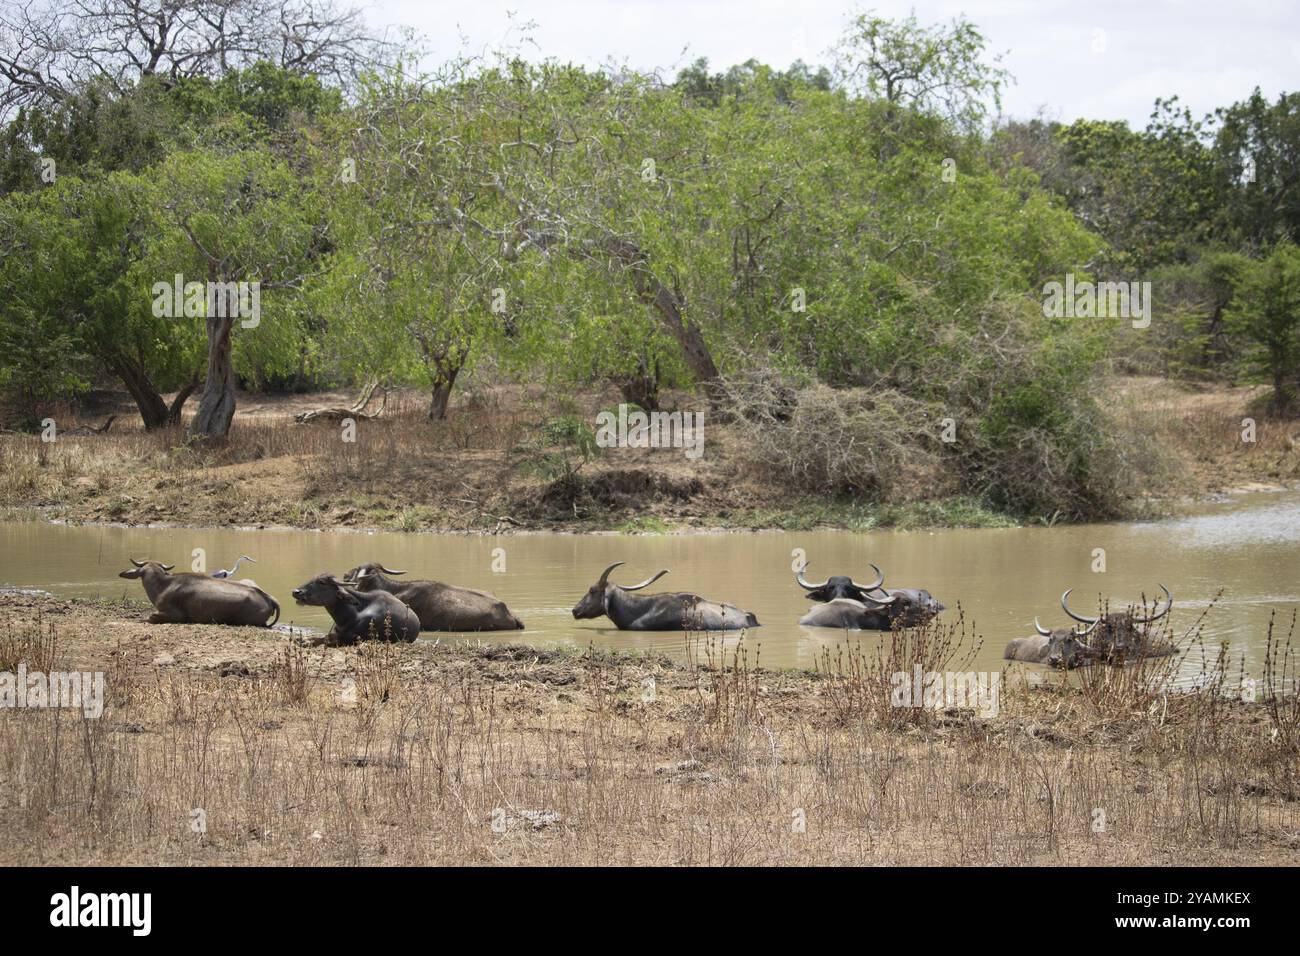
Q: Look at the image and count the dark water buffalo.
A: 8